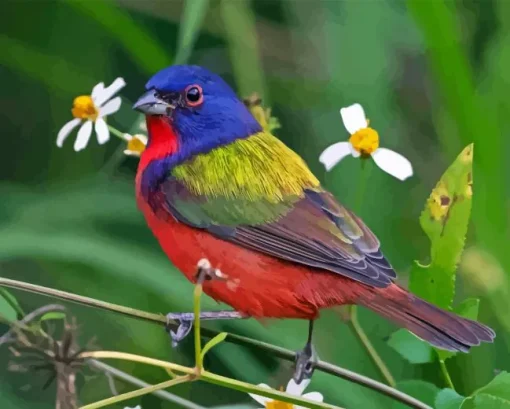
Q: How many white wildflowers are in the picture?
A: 4